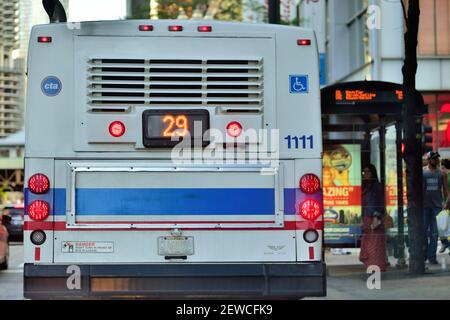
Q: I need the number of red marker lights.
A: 5